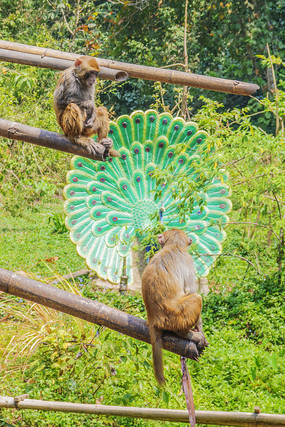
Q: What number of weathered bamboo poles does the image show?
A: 5